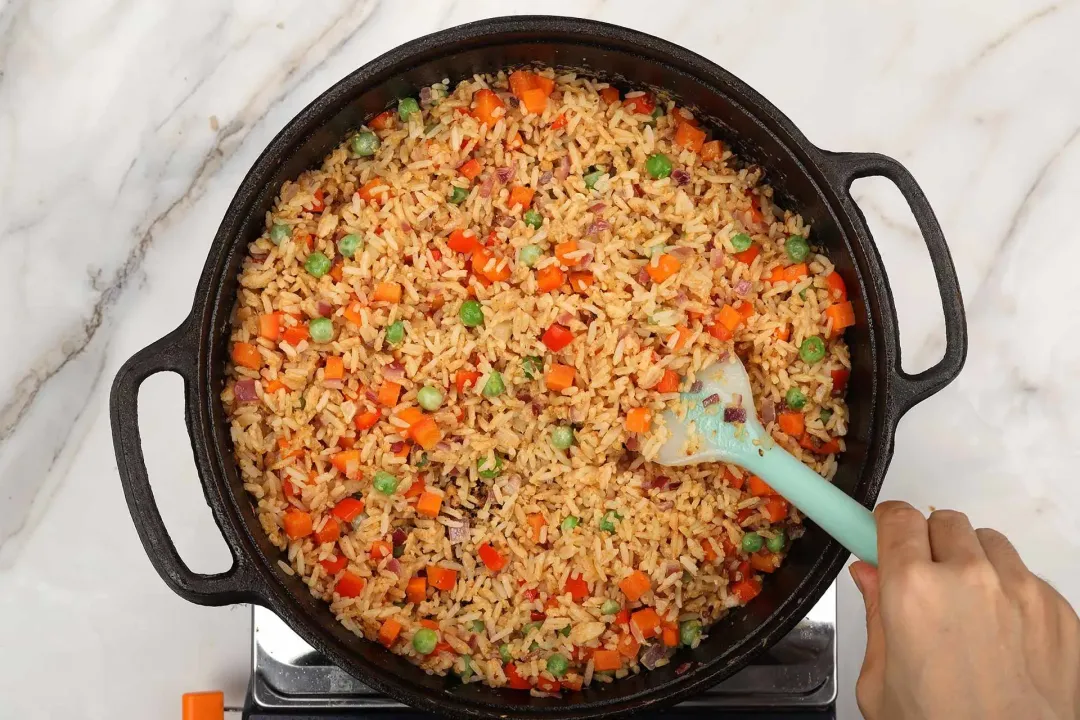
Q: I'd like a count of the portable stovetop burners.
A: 1